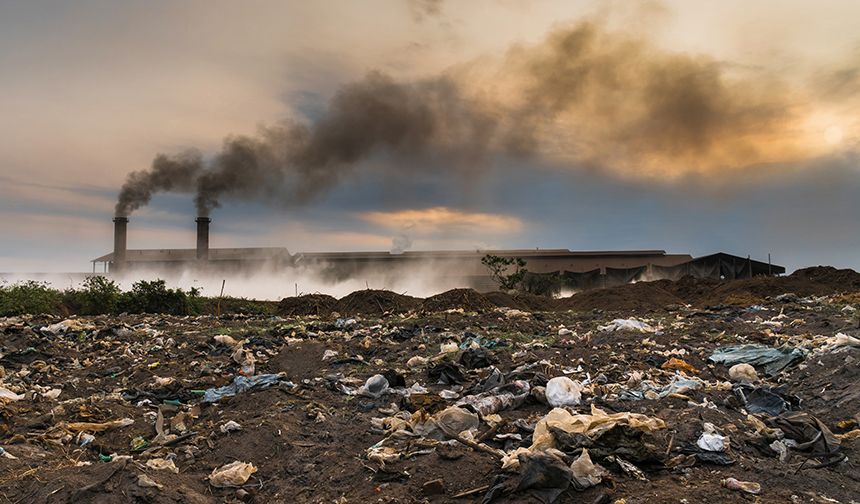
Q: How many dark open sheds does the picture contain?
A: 1